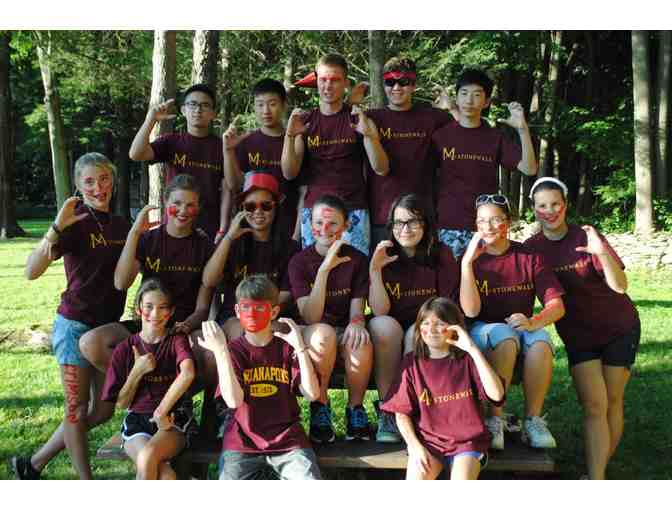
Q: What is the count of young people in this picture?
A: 15